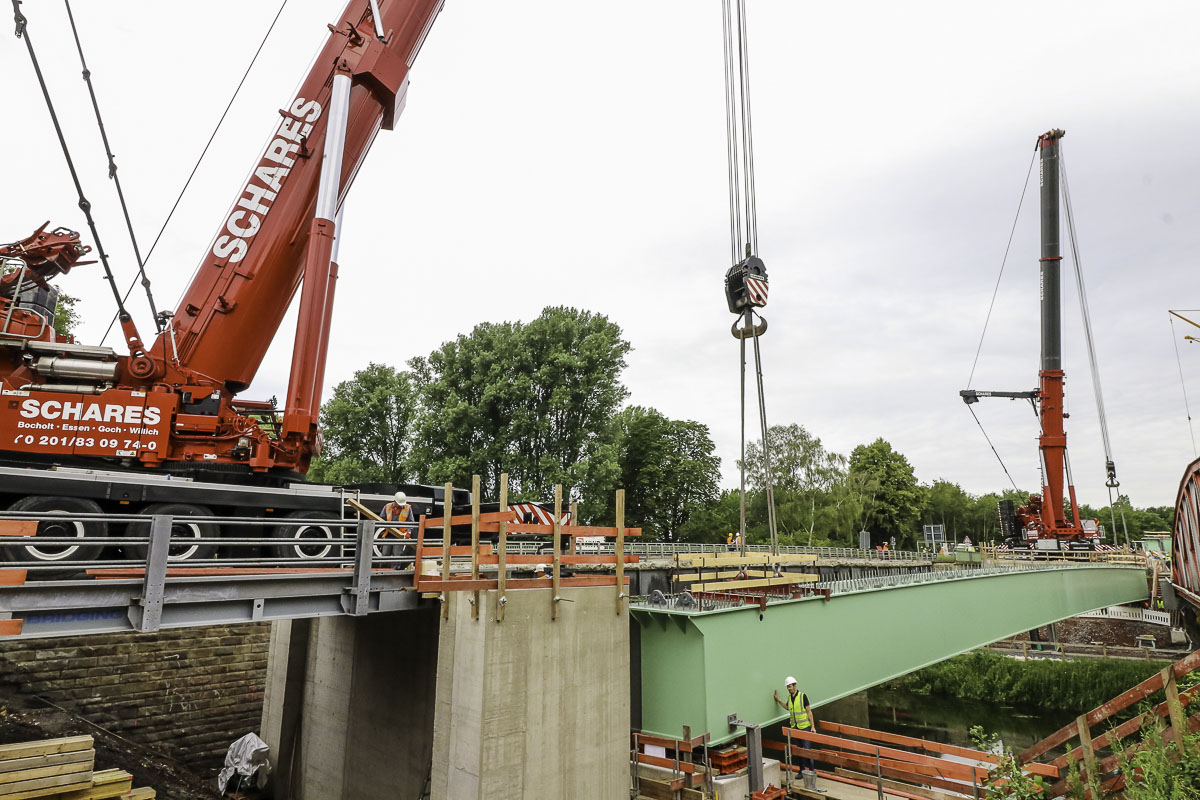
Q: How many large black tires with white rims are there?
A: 4